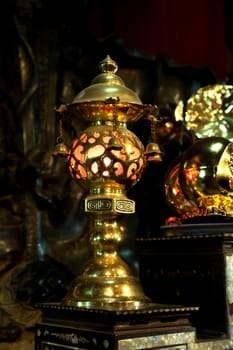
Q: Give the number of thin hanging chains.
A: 3